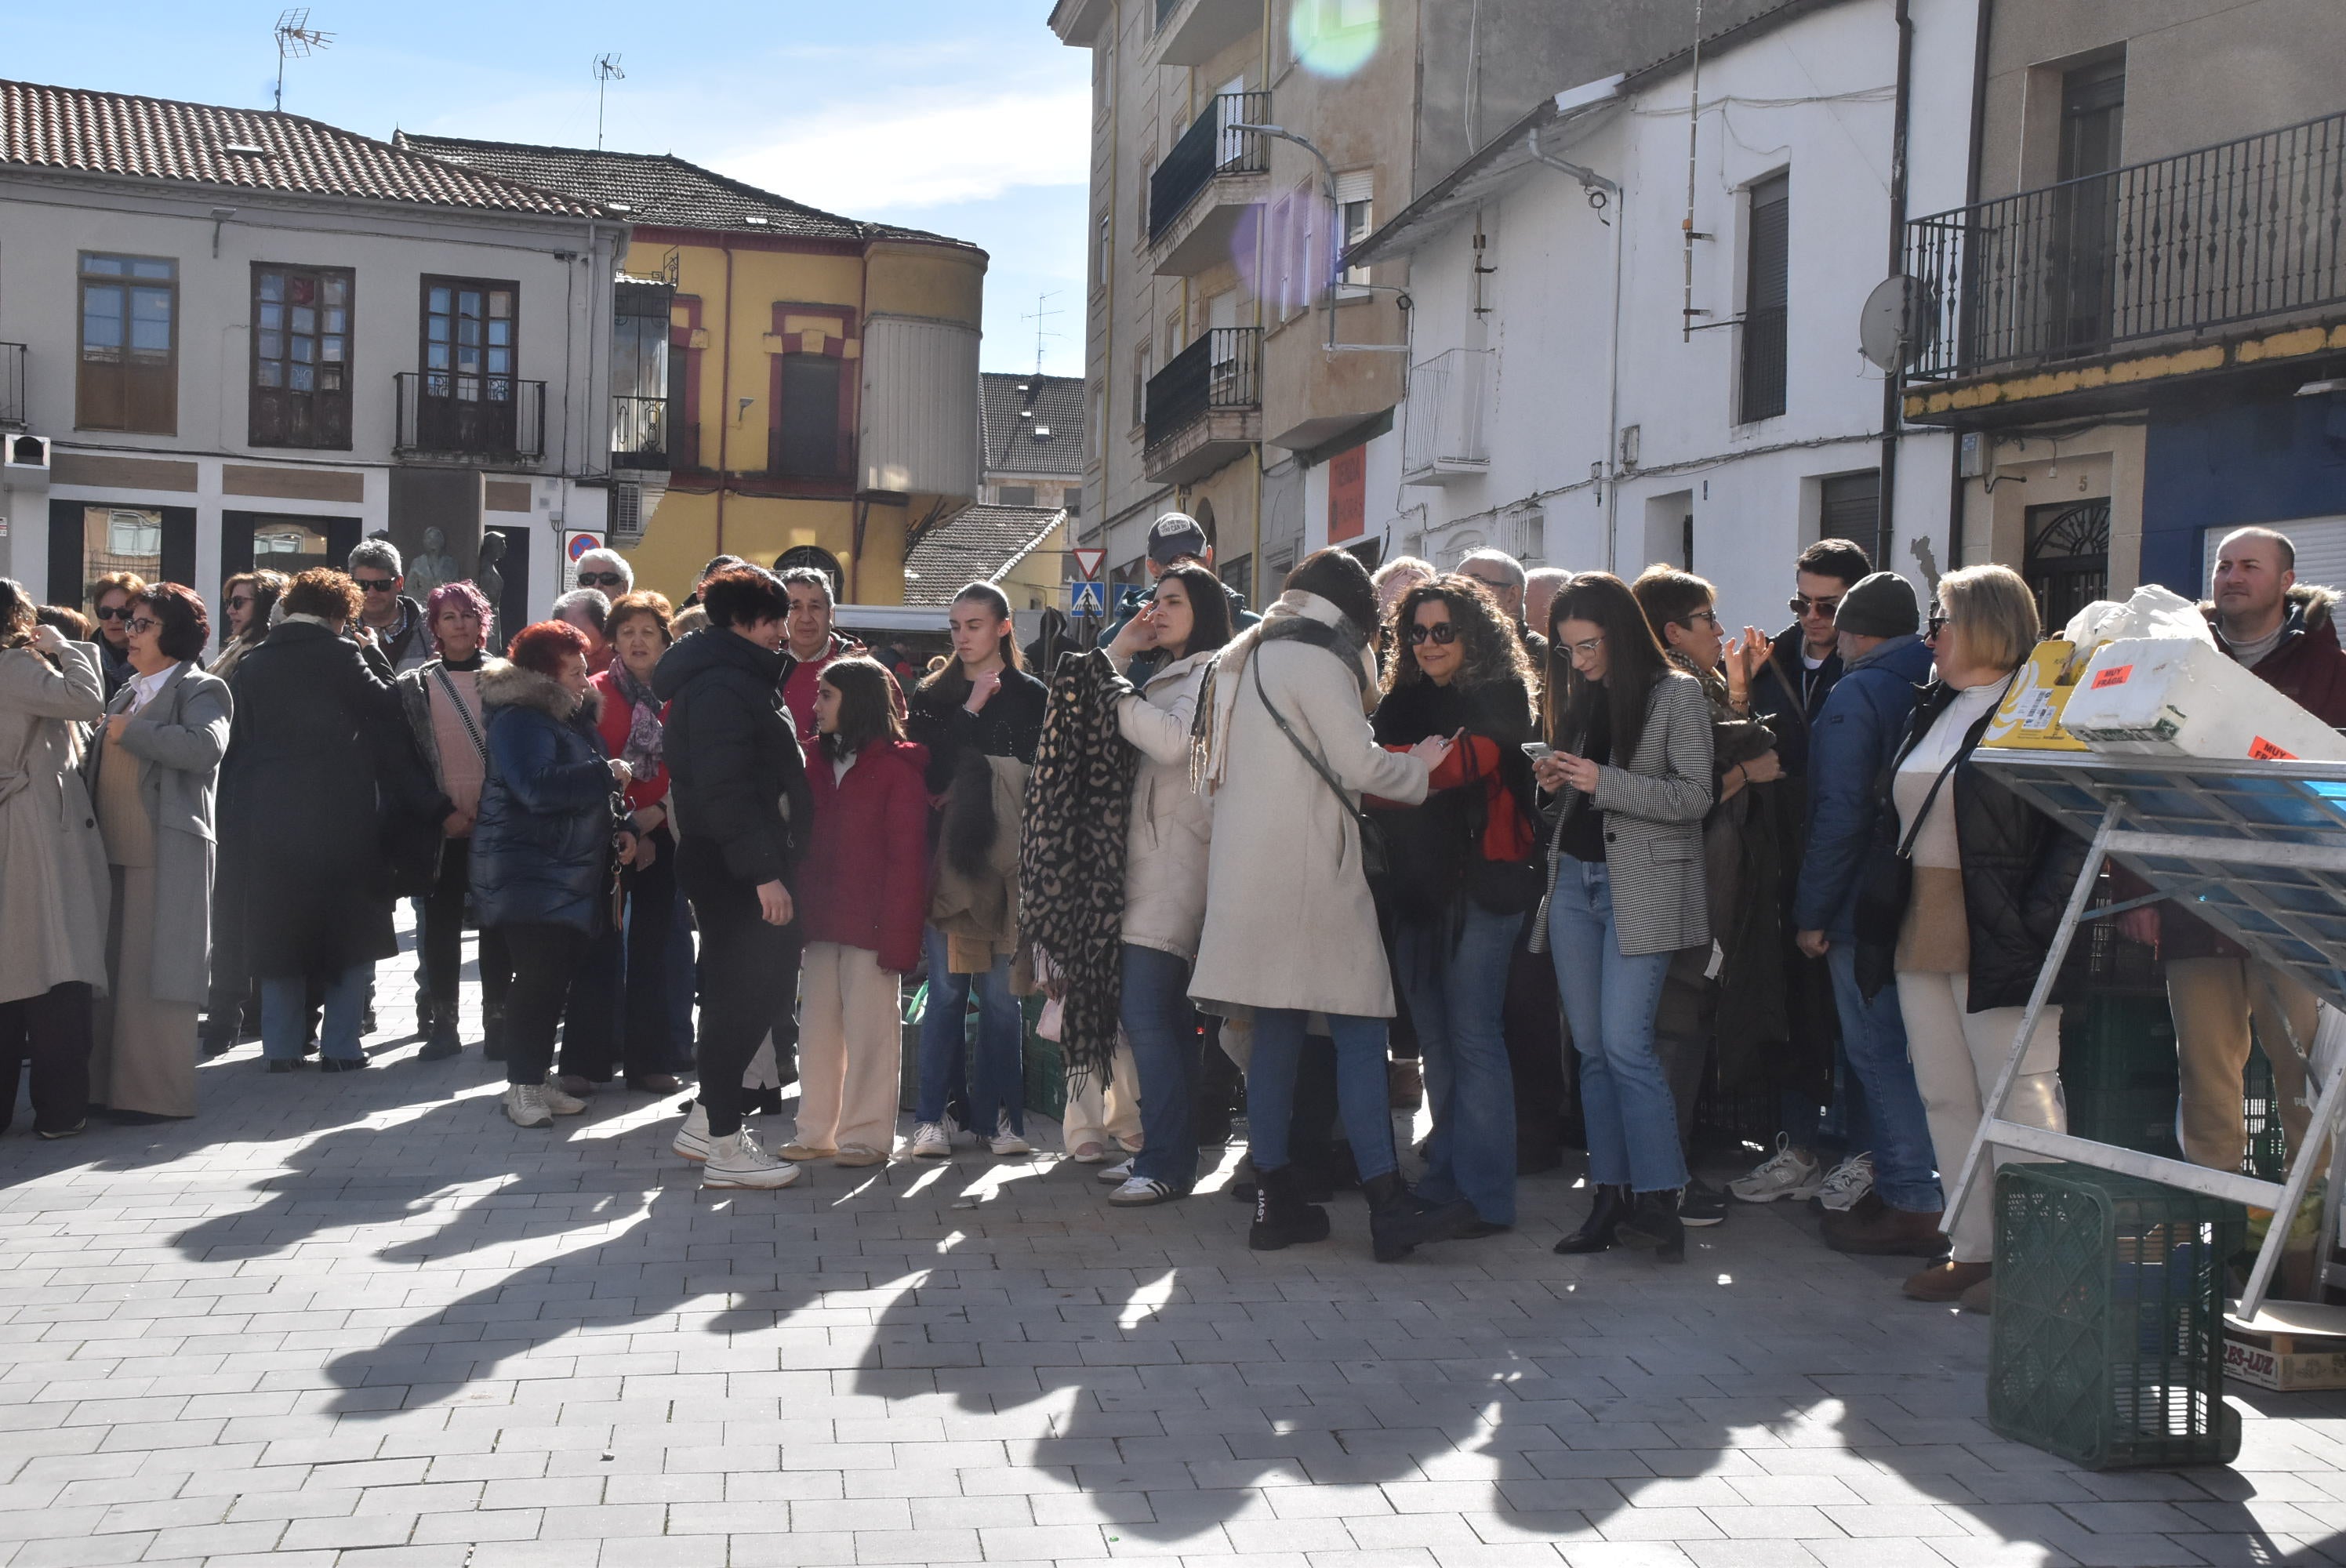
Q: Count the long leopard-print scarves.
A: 1